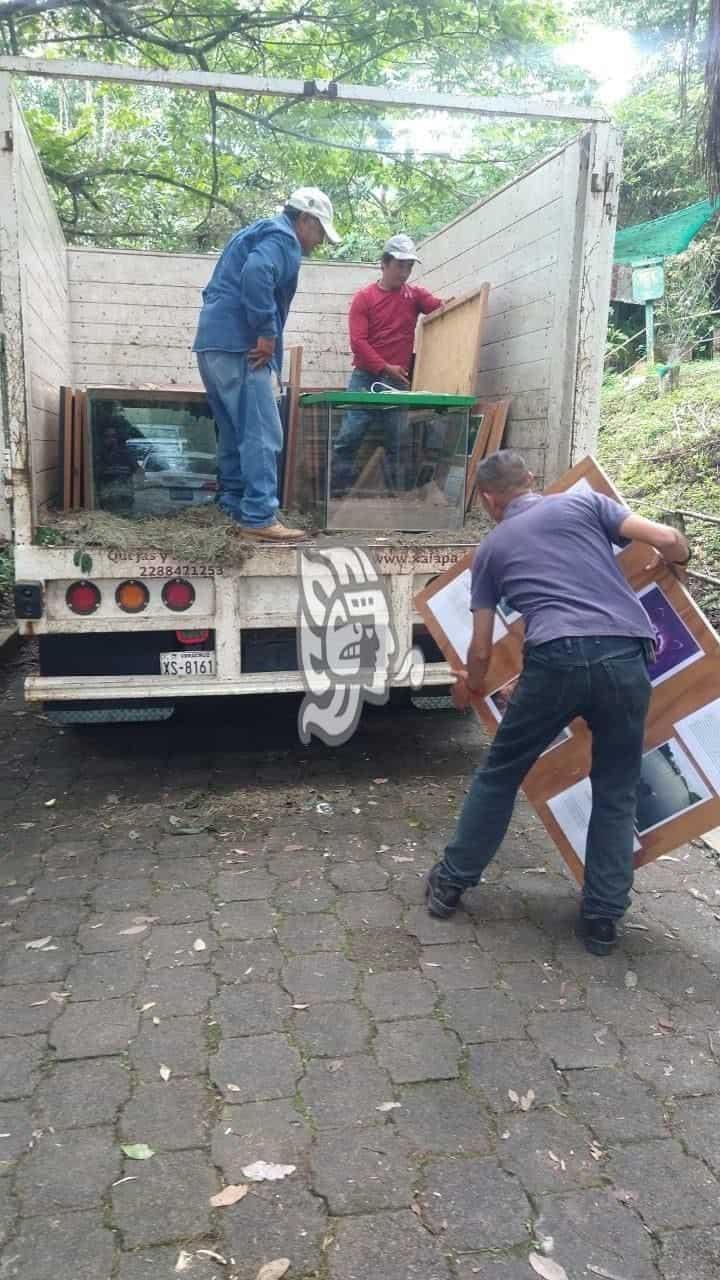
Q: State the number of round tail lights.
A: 3